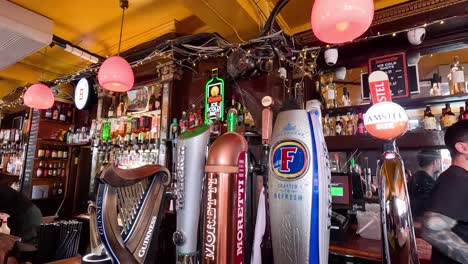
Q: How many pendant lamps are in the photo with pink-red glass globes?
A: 3